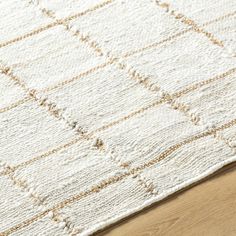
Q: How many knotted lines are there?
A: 4